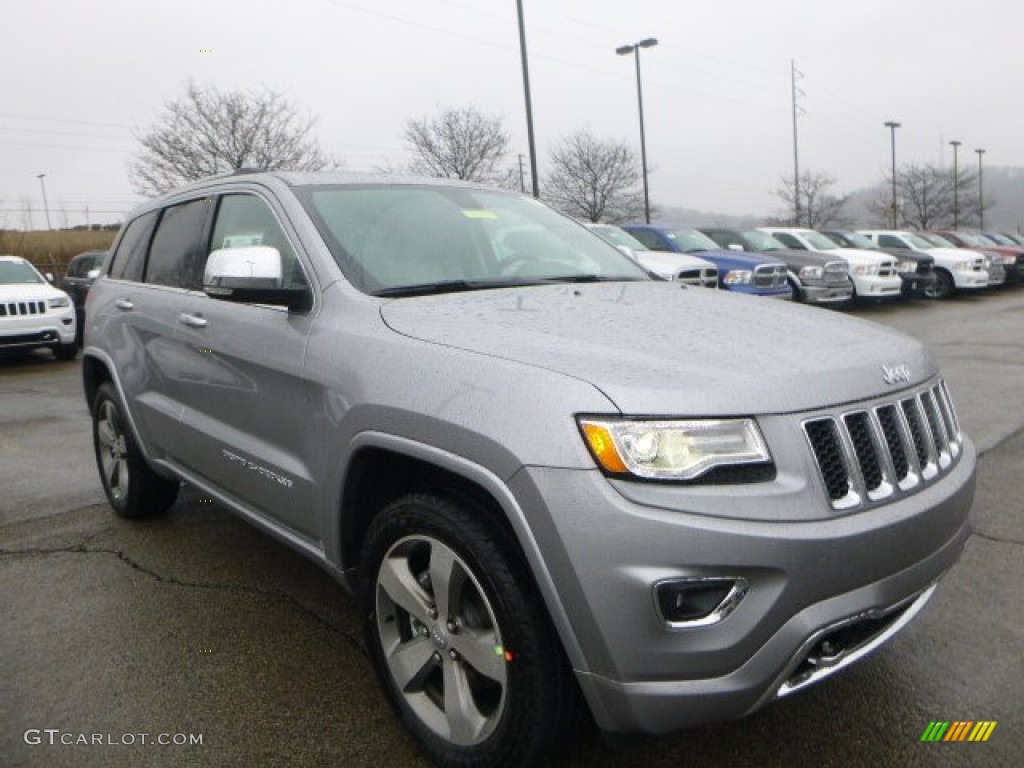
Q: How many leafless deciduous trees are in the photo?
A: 5